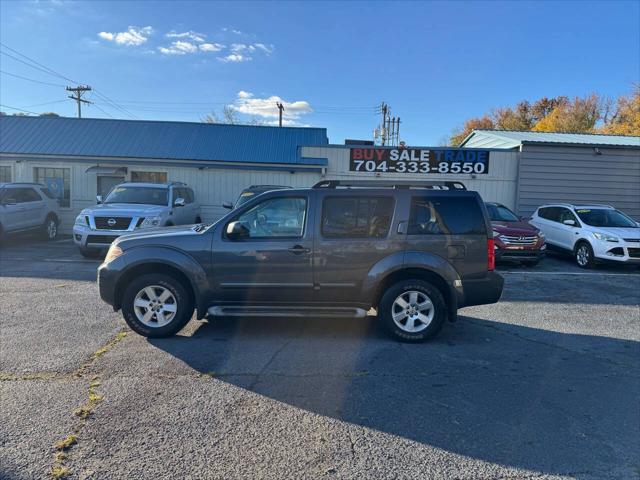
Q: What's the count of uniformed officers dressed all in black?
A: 0